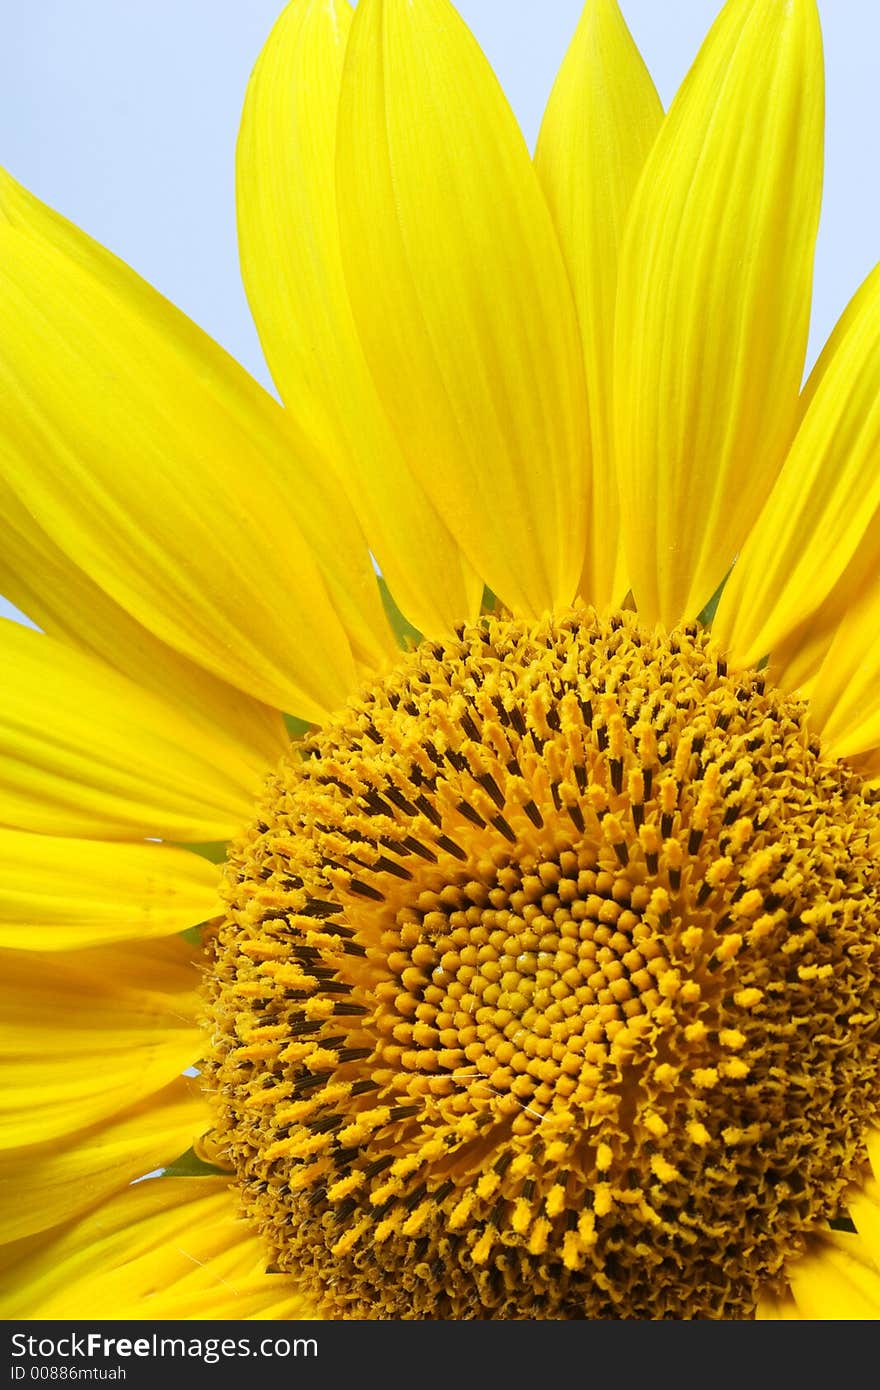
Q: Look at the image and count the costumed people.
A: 0